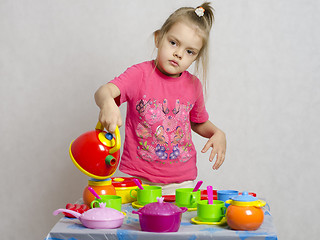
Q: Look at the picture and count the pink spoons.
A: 4